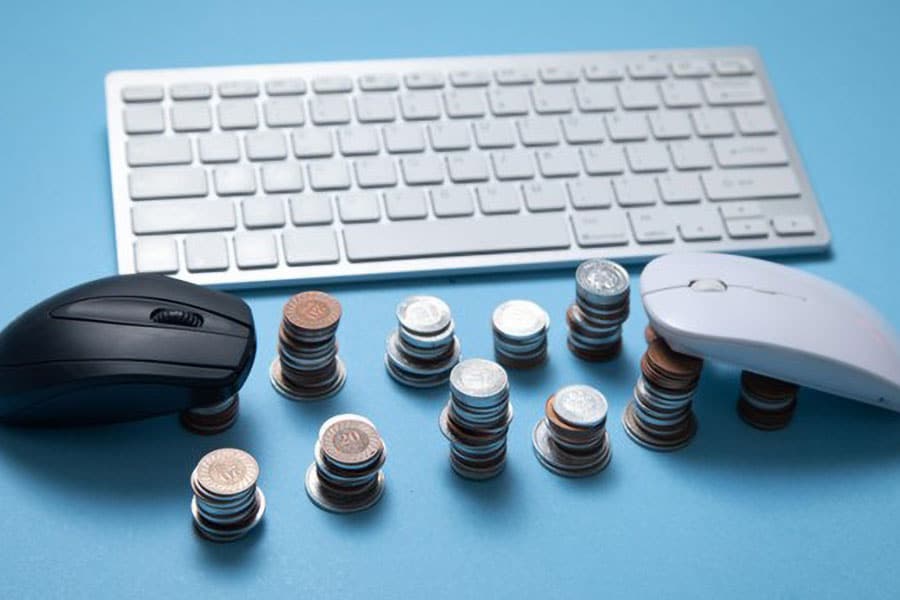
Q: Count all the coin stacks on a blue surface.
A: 11